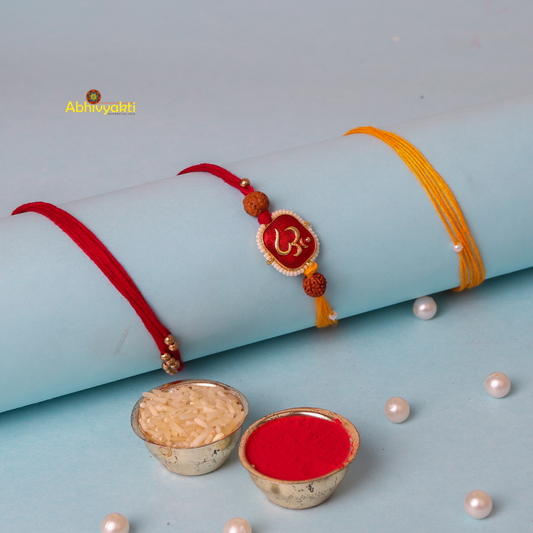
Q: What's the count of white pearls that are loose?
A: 6